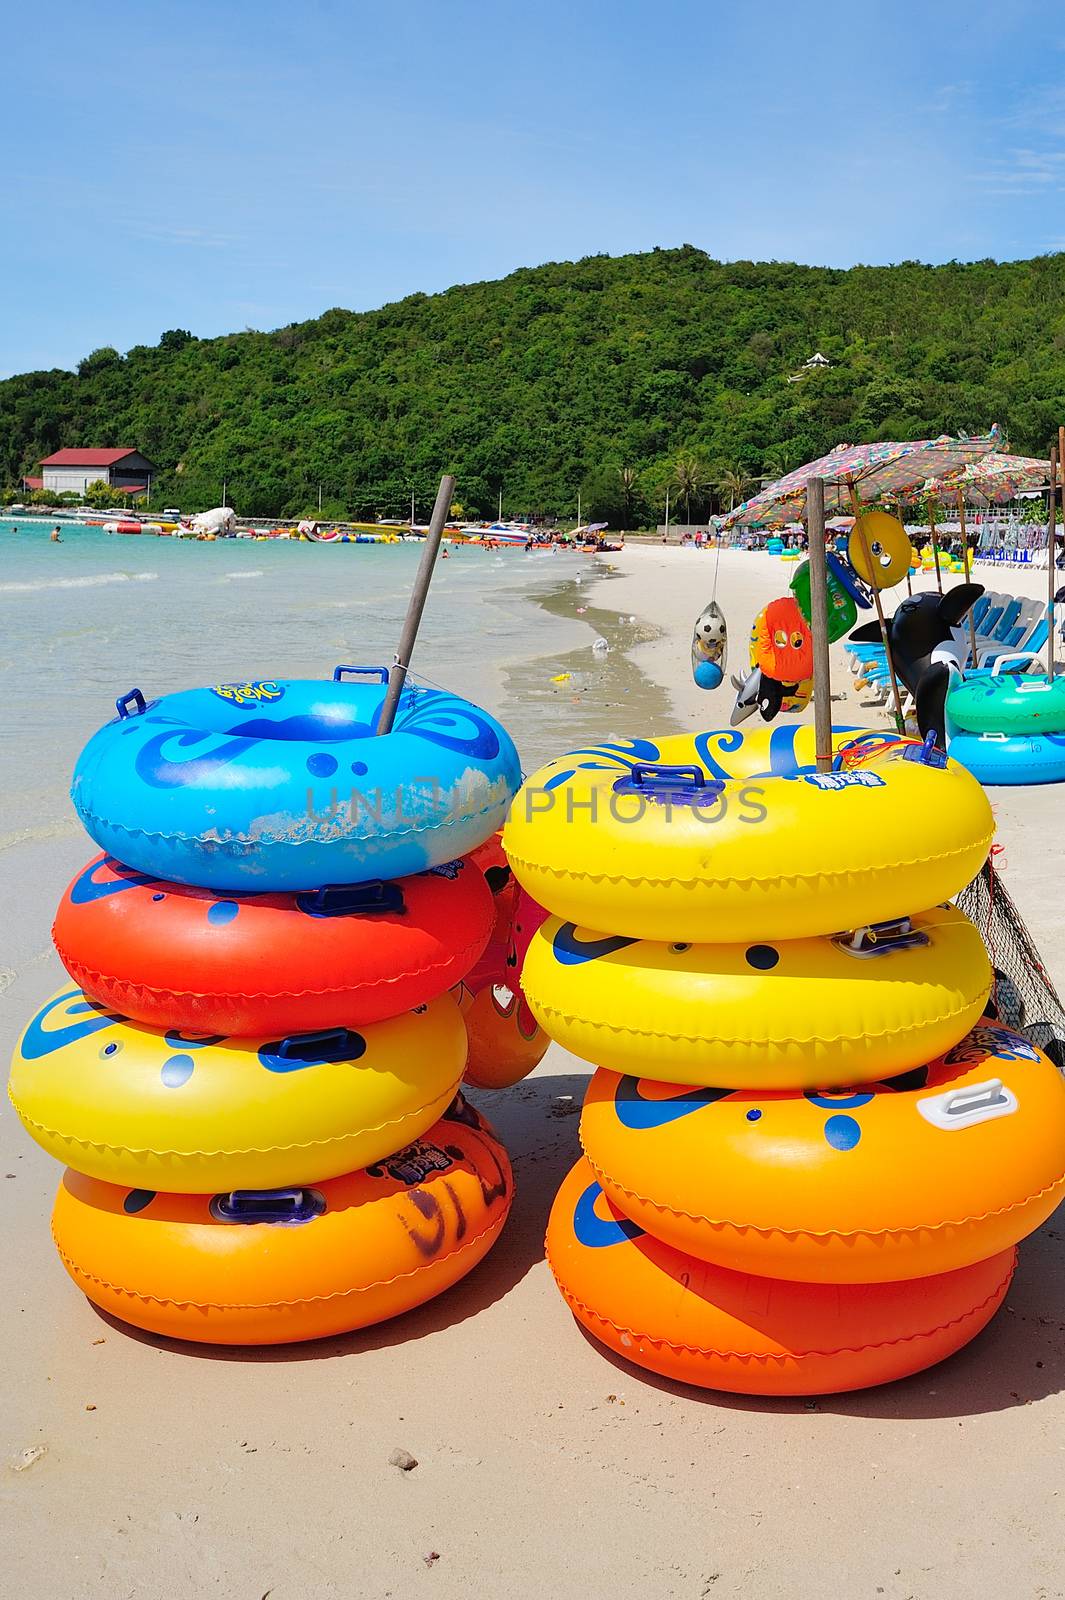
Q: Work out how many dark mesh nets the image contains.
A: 1